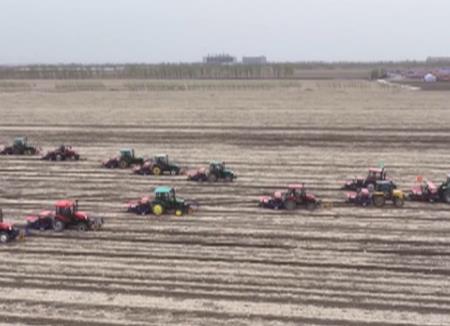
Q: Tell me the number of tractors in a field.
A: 12